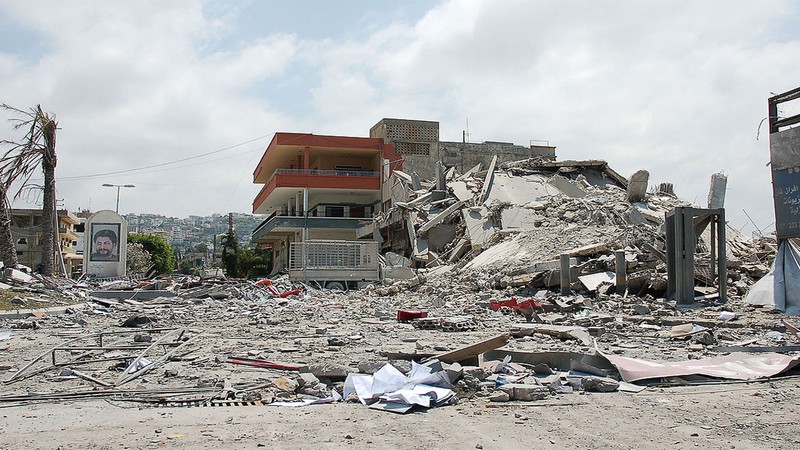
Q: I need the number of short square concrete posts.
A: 2